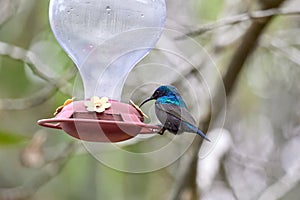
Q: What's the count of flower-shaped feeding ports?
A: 3